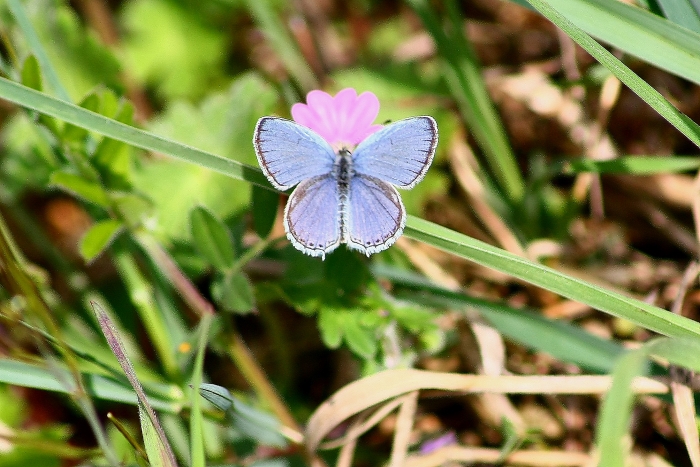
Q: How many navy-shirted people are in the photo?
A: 0